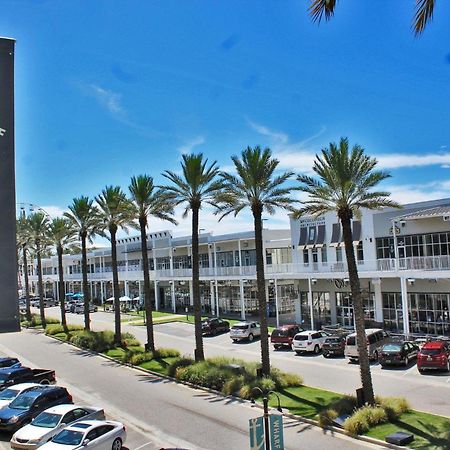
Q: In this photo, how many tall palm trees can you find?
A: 9